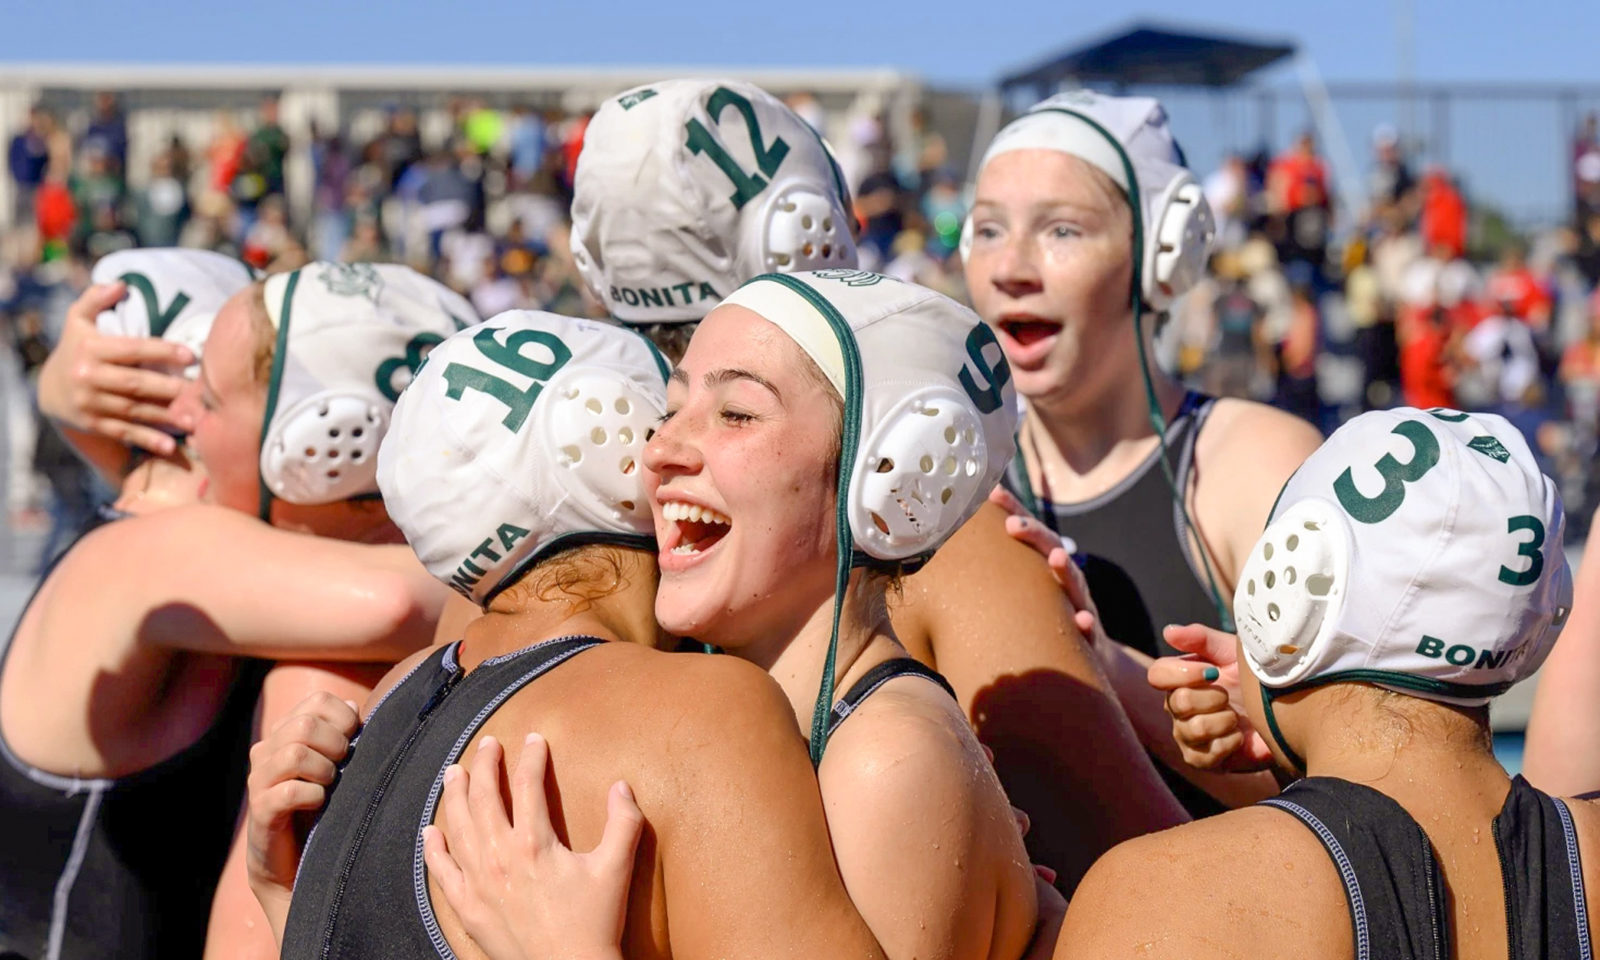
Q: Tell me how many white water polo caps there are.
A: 7